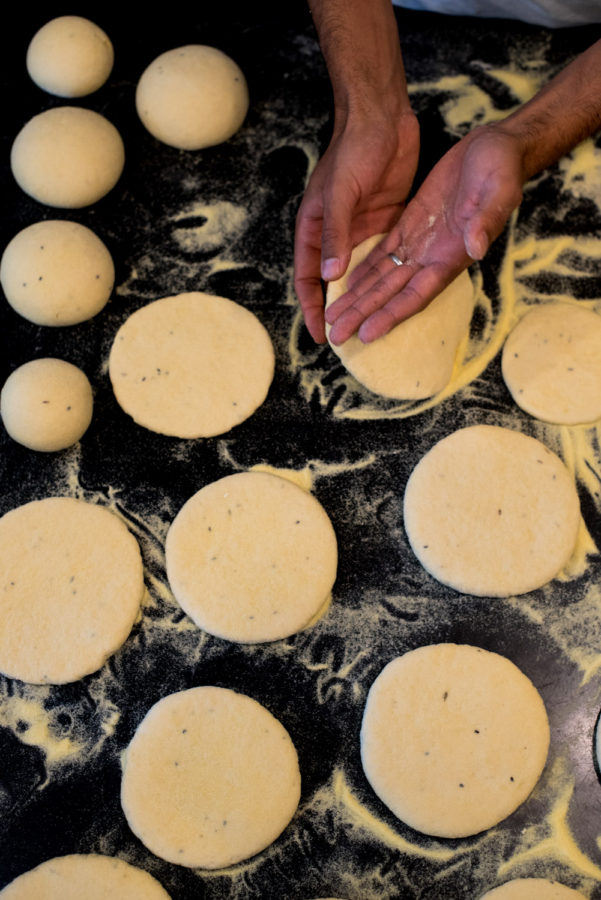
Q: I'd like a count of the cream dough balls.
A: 5